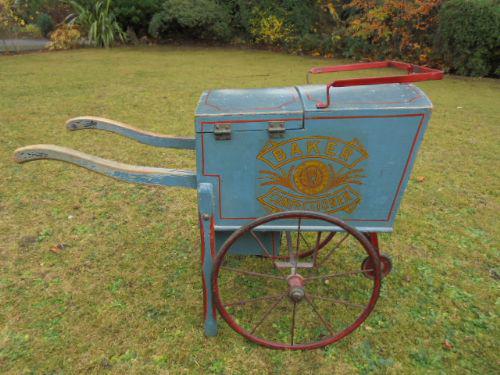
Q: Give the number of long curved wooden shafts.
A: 2